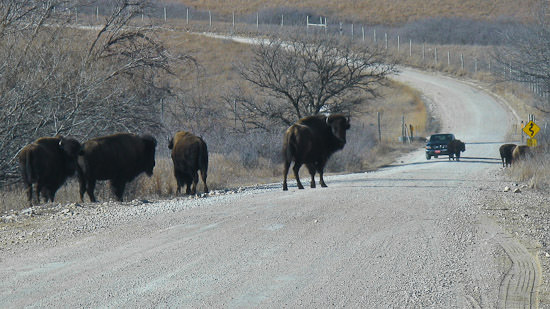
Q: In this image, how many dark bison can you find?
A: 7